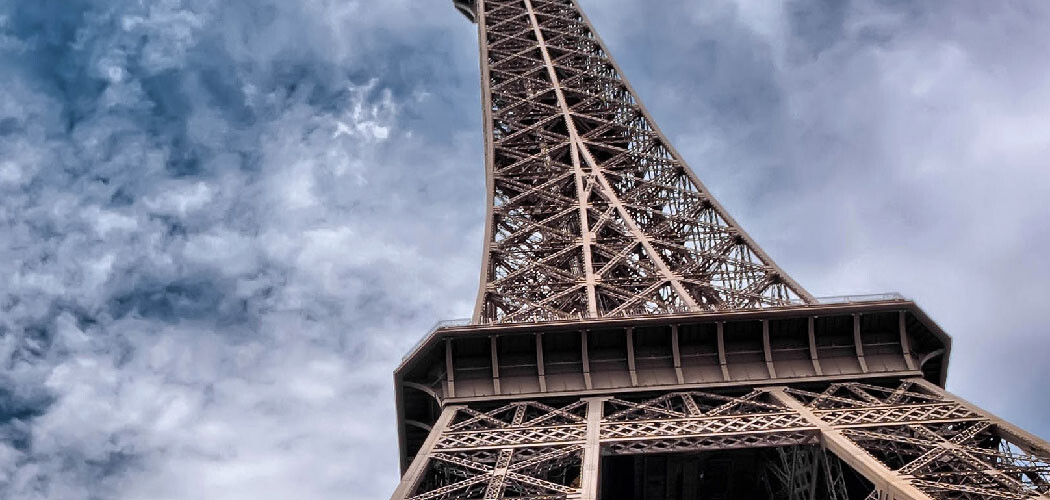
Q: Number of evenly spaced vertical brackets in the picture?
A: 11